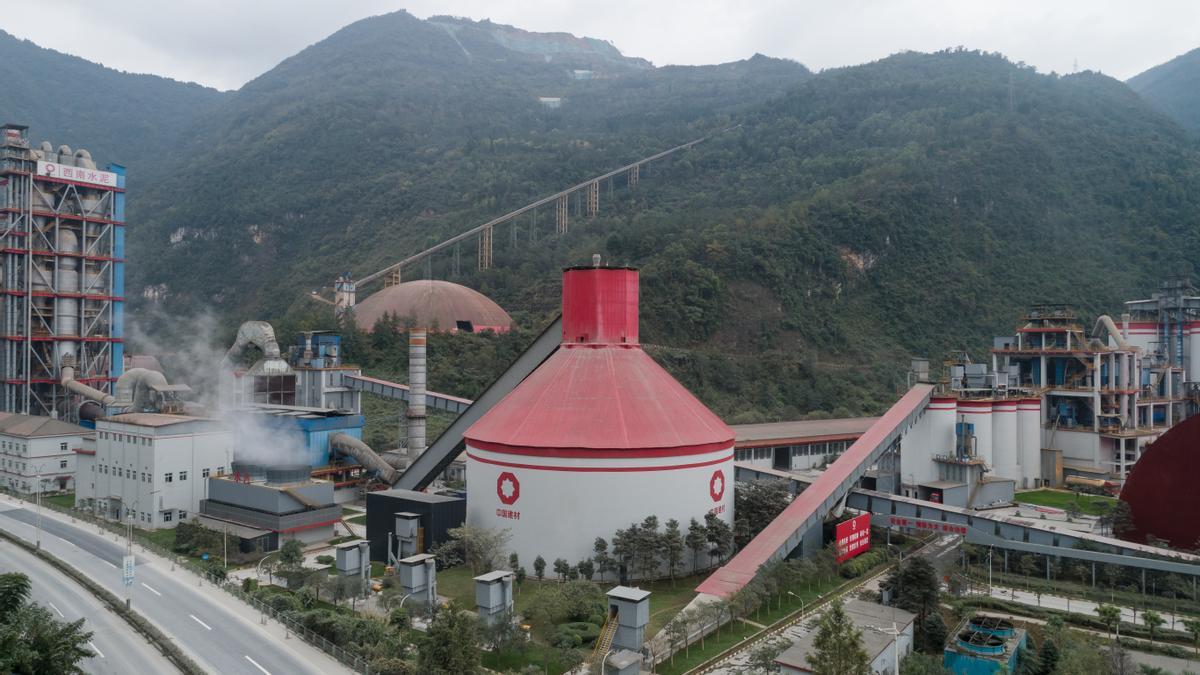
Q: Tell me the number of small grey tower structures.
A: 5